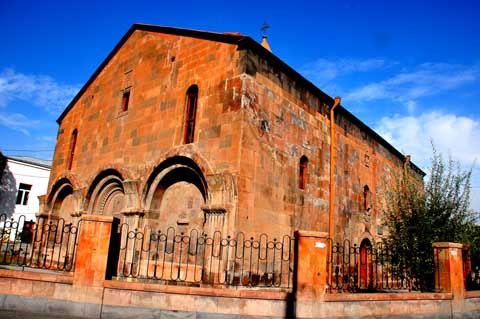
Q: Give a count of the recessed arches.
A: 3